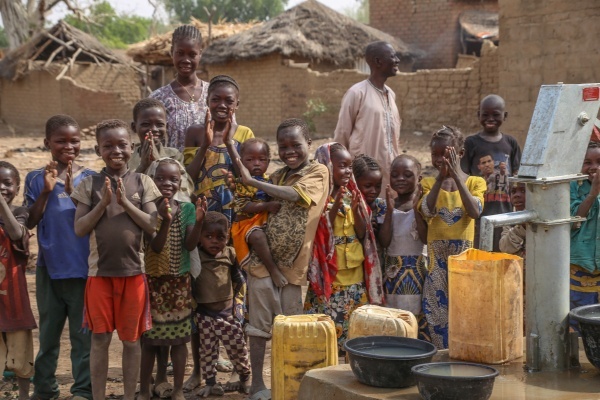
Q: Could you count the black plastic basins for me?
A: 3